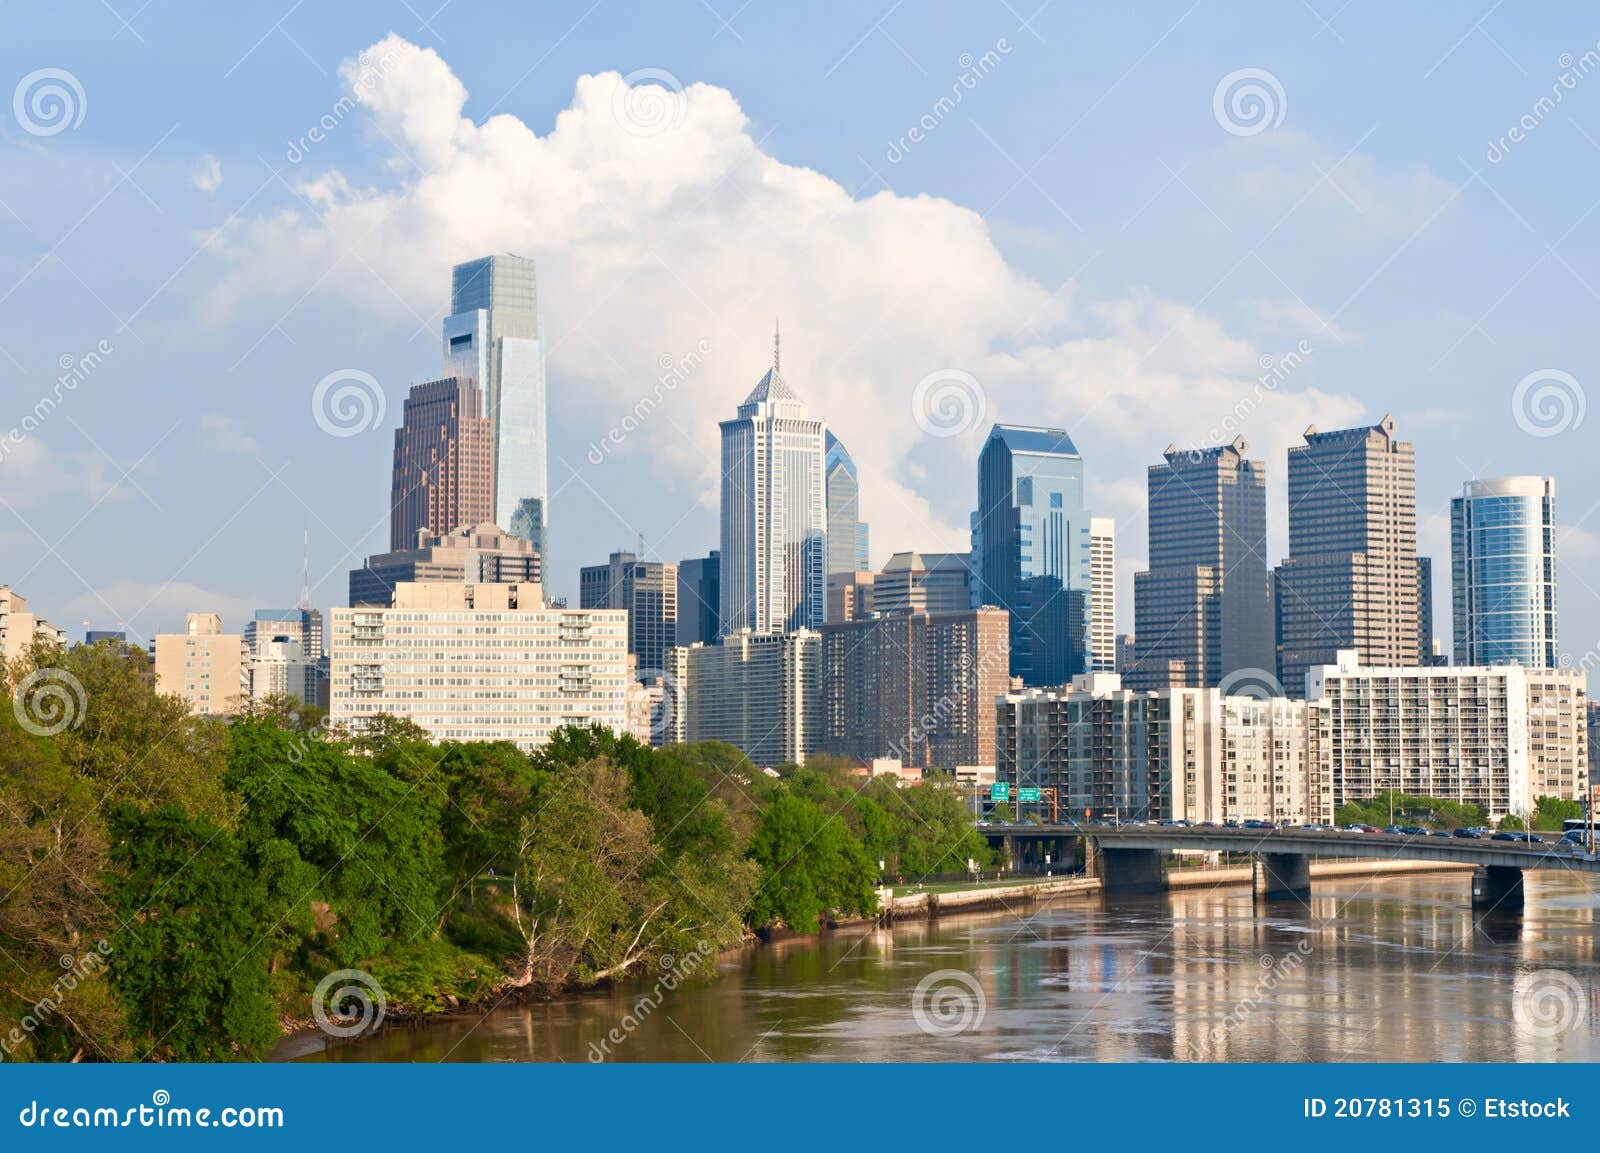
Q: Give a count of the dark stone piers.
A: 3